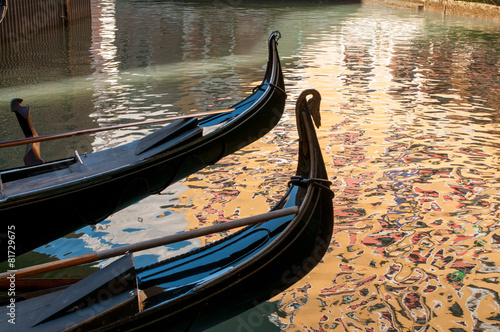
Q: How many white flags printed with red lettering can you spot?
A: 0